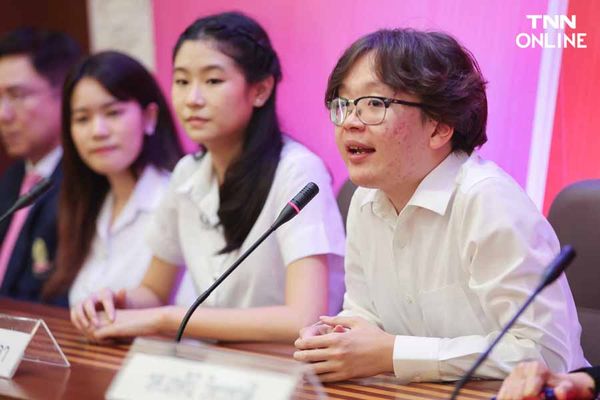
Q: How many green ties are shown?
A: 0